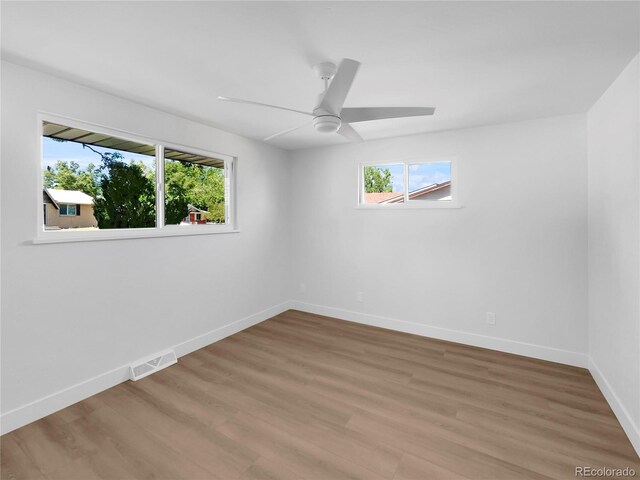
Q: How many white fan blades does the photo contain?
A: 5